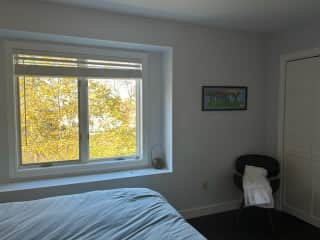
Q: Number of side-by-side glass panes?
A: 2